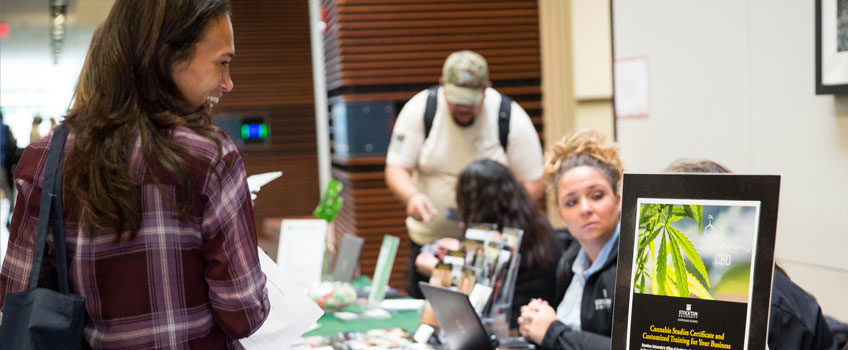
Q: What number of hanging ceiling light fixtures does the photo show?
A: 1